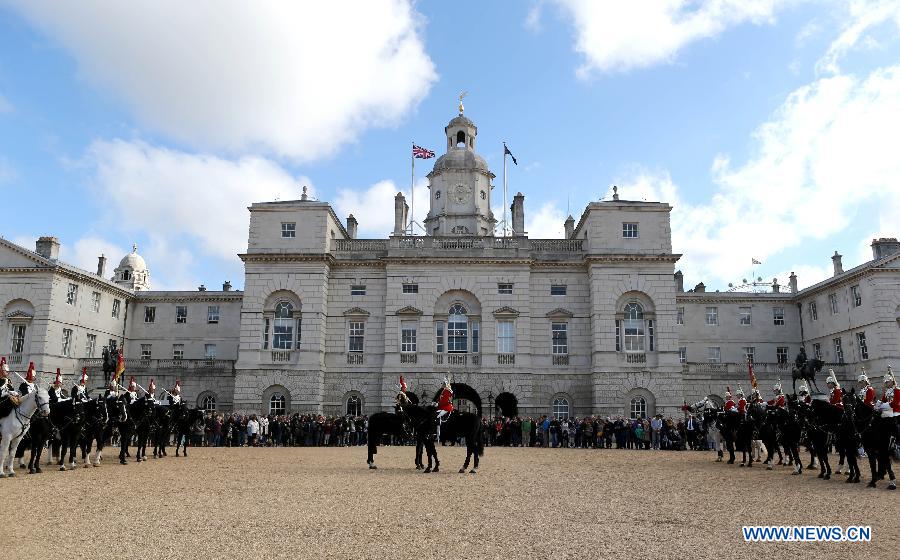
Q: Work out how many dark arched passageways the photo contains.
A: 3